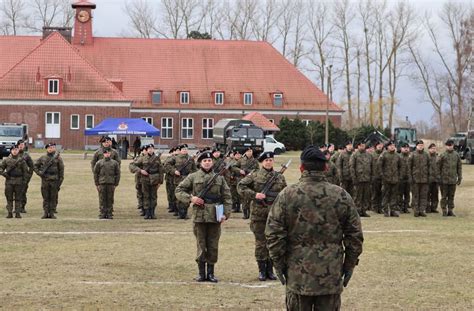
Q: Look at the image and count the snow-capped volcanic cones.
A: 0